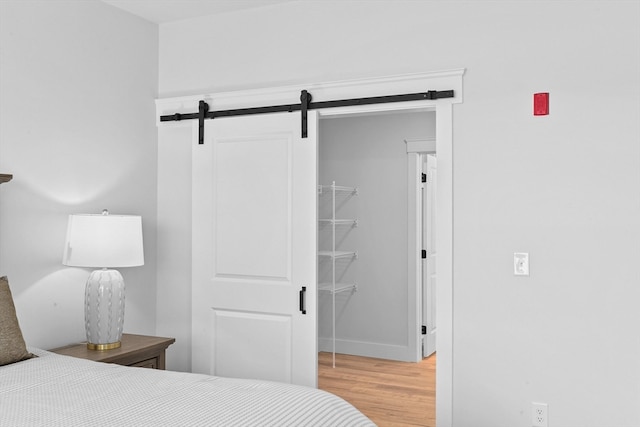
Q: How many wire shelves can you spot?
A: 4